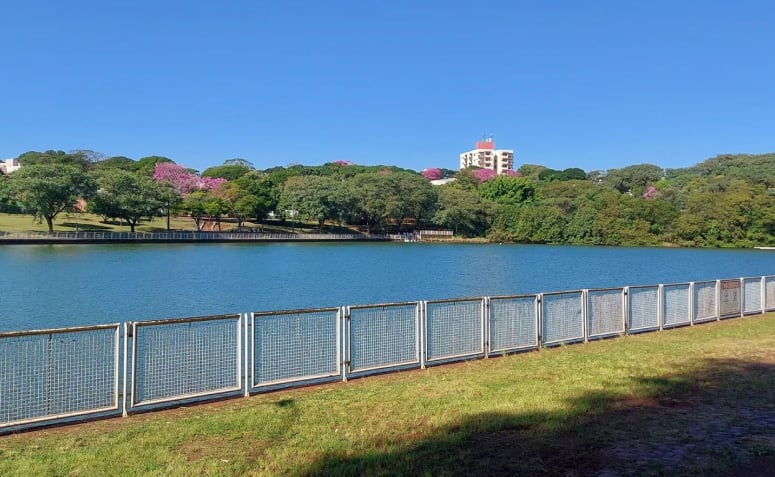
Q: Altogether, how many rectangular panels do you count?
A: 14